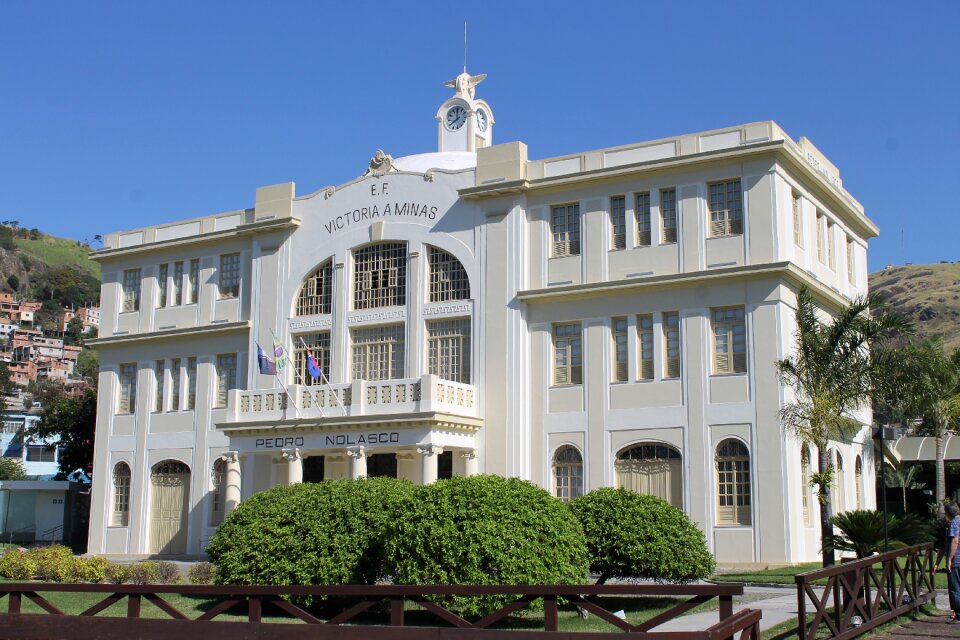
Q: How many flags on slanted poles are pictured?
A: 3